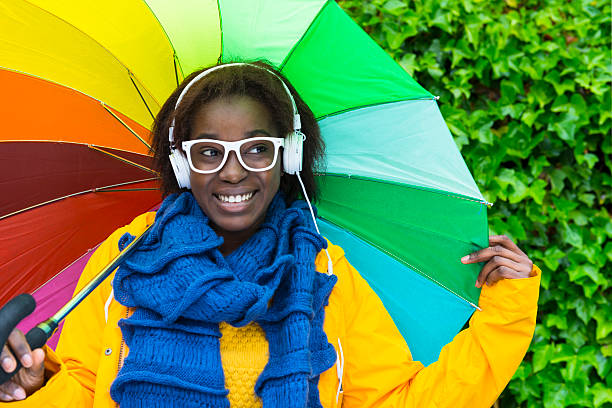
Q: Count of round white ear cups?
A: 2